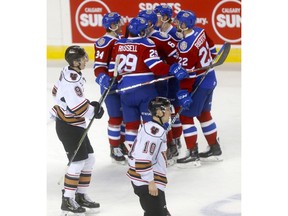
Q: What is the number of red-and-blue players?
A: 5